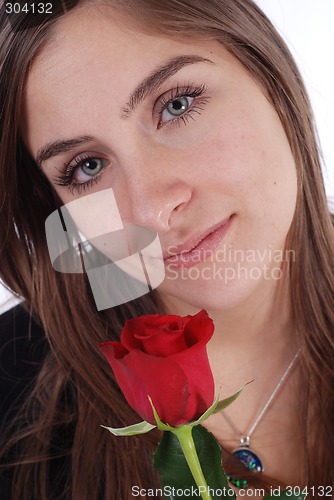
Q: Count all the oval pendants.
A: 1